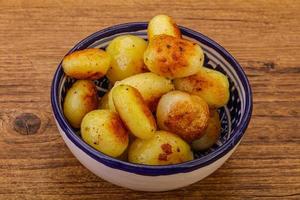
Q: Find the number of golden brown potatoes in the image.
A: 12